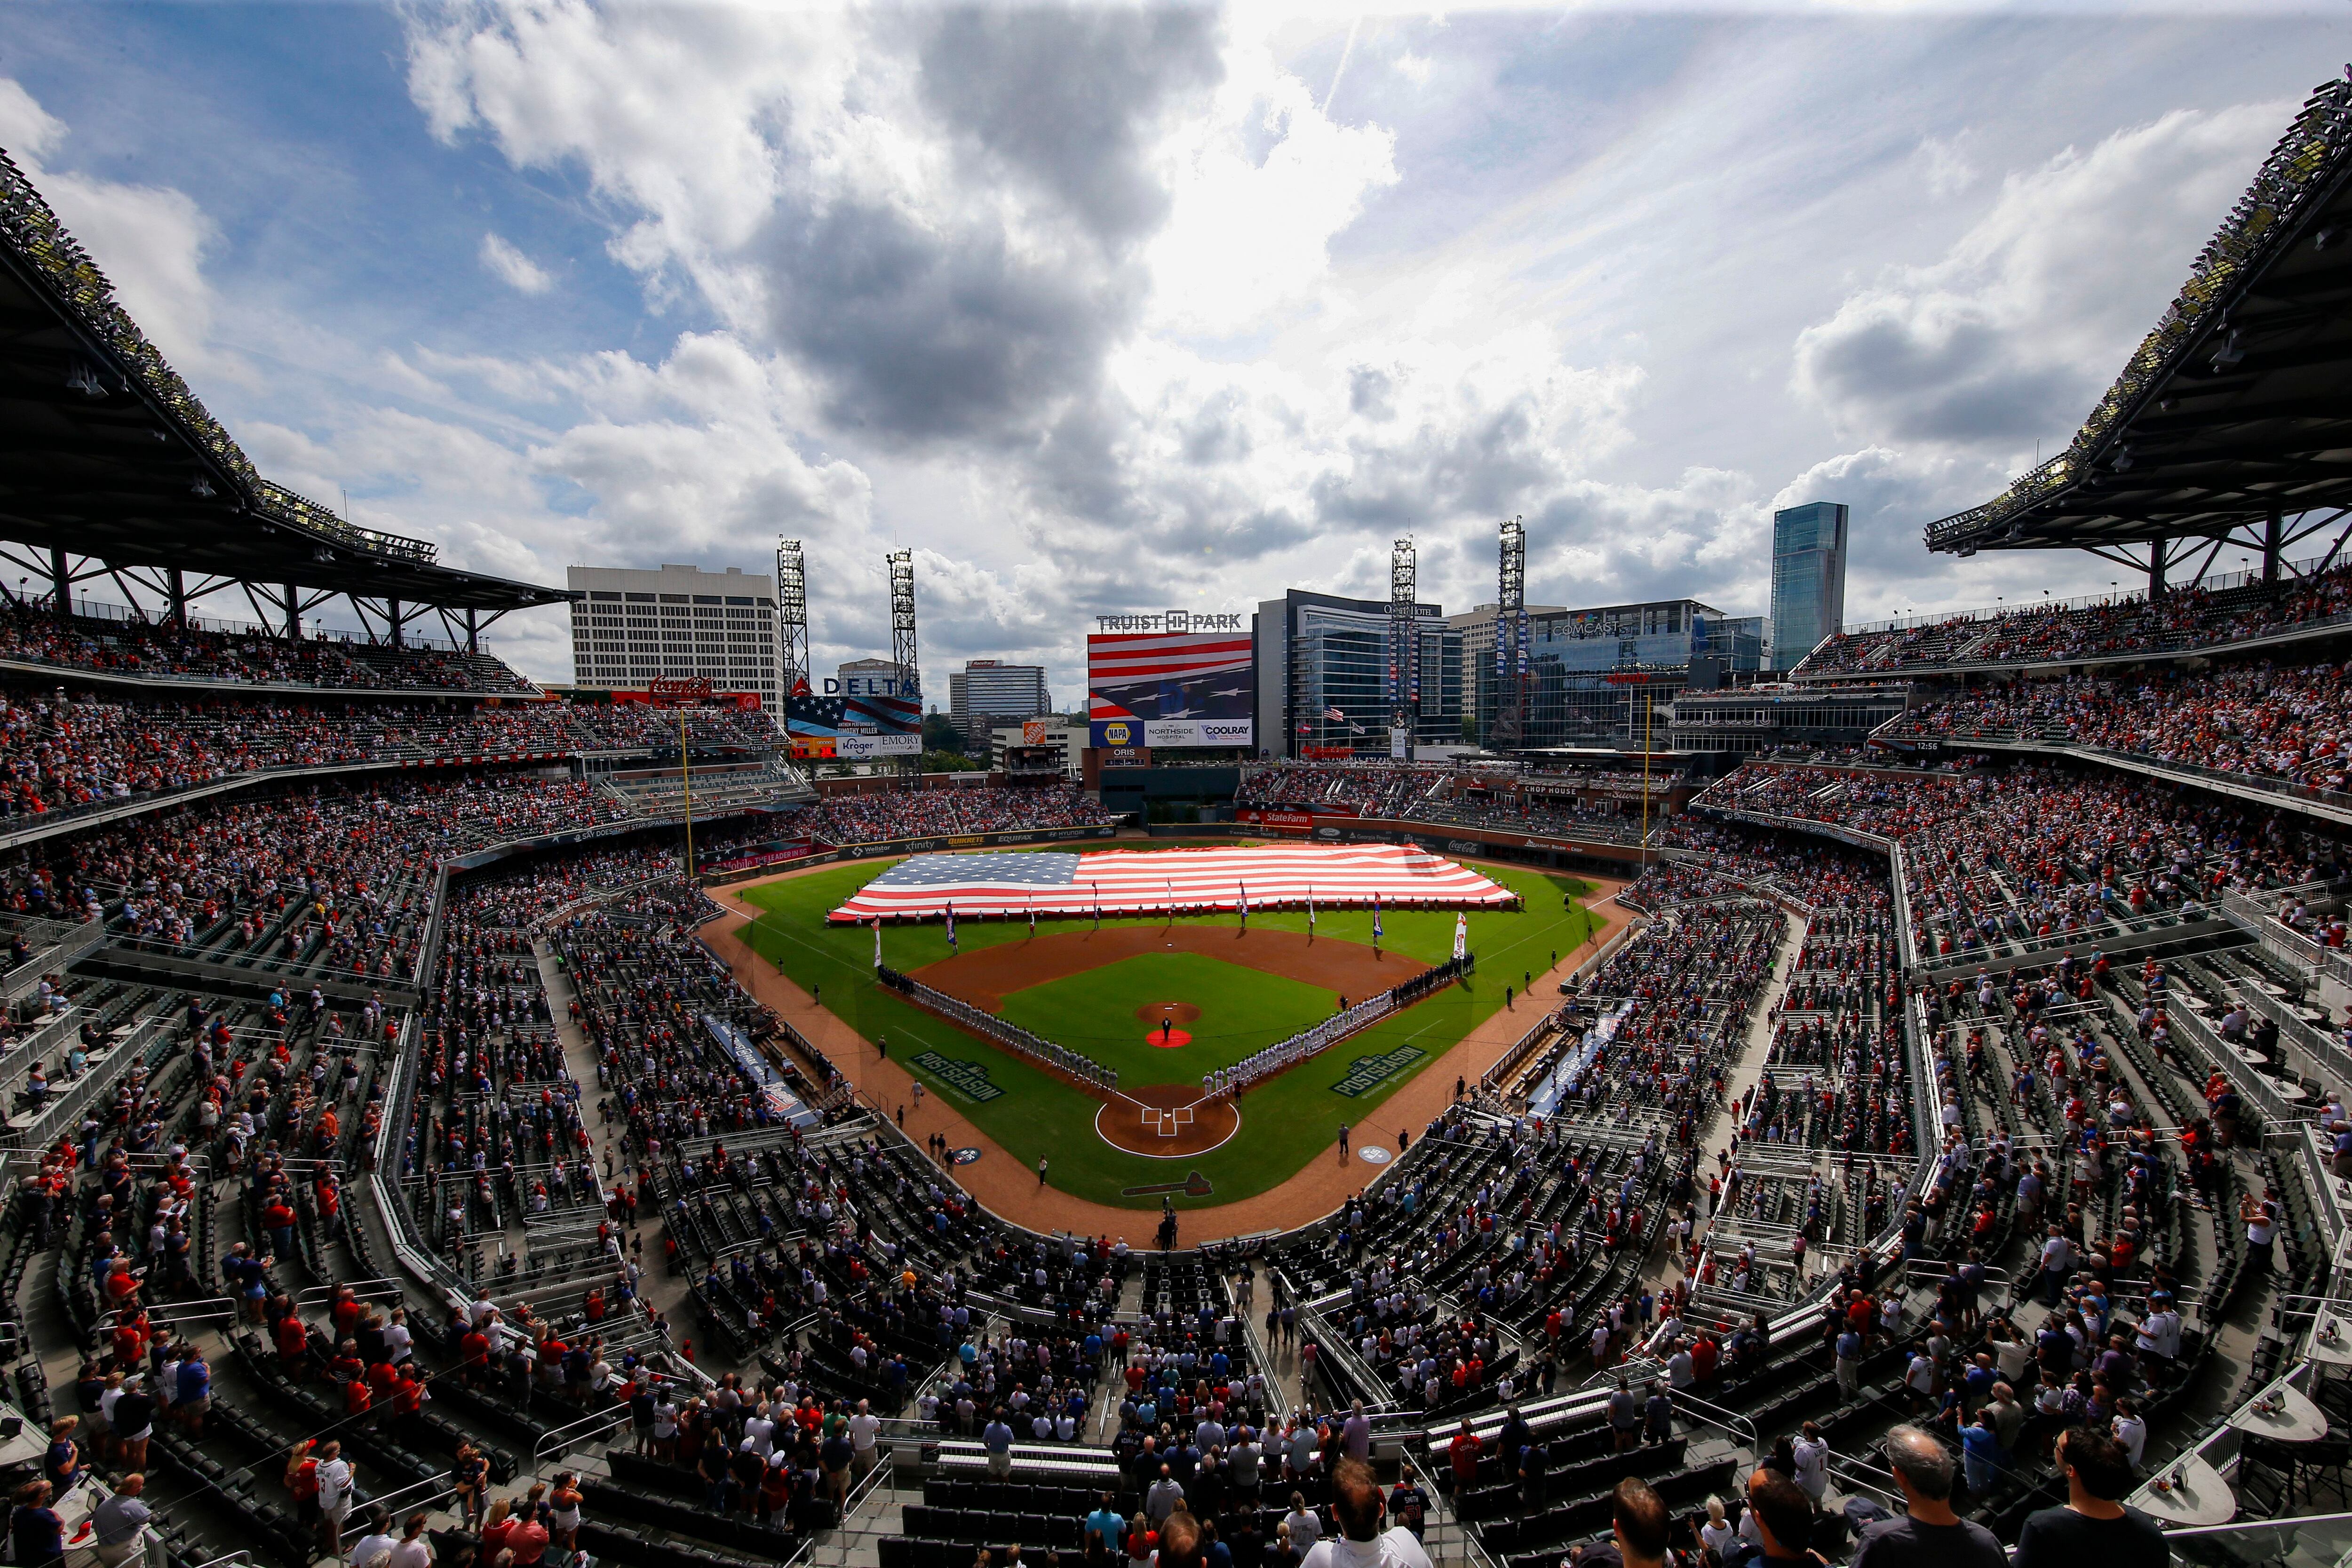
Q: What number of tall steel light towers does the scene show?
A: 4